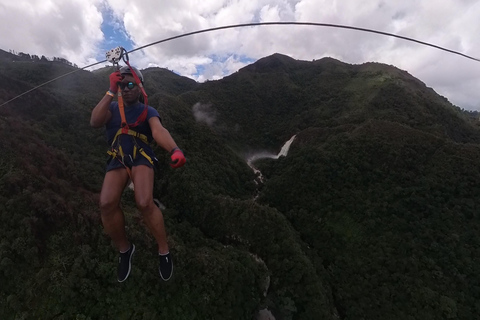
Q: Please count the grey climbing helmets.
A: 1